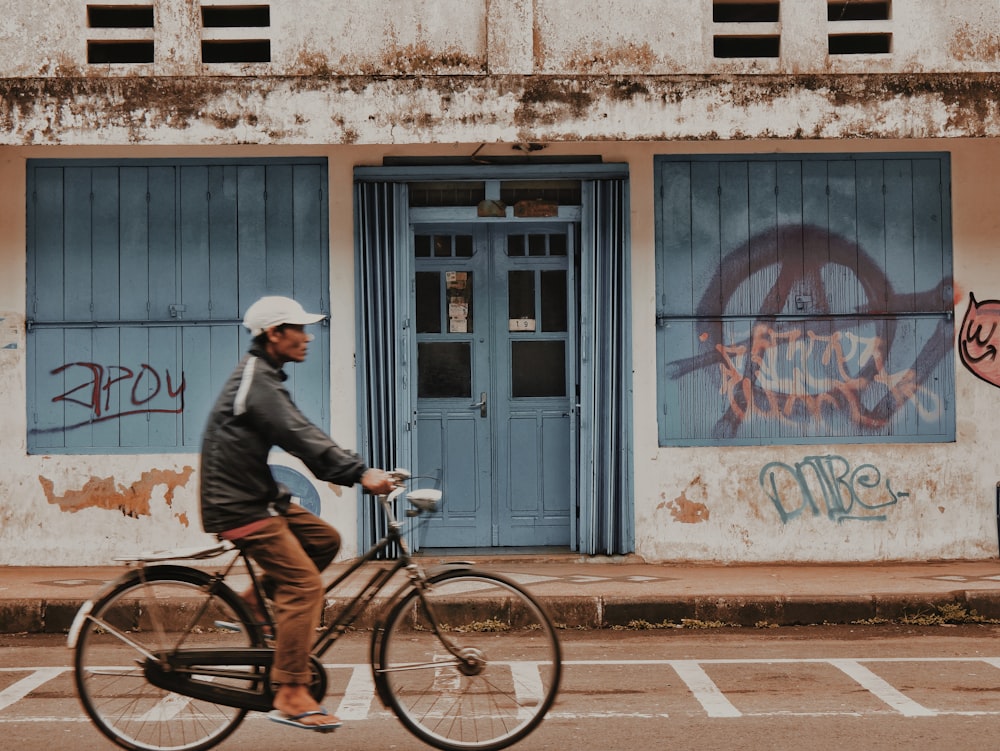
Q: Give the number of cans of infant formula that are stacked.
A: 0